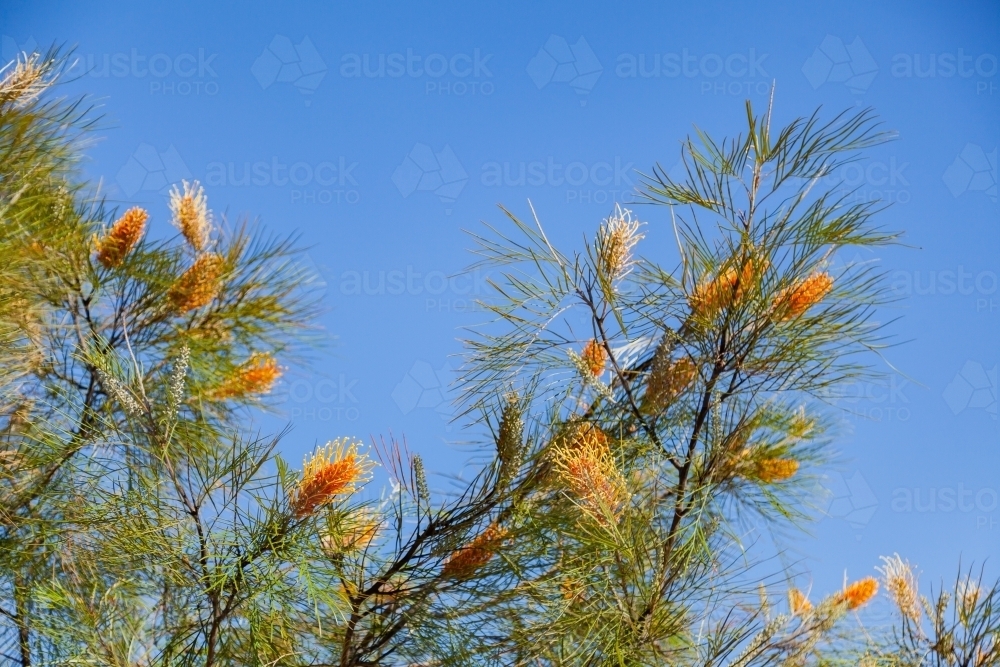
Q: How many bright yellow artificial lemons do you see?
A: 0